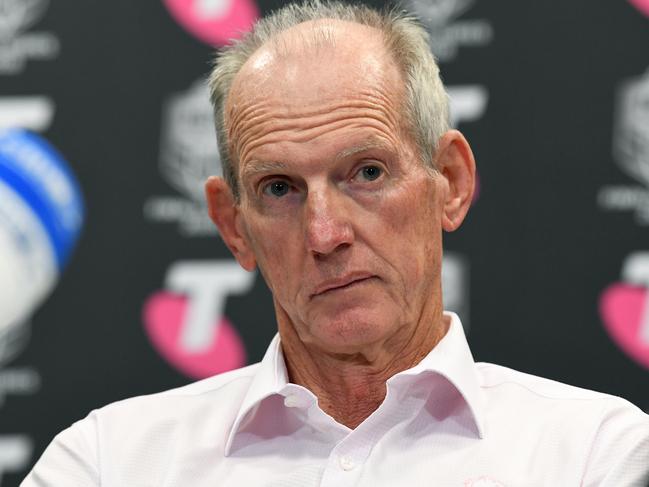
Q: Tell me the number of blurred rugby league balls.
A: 1